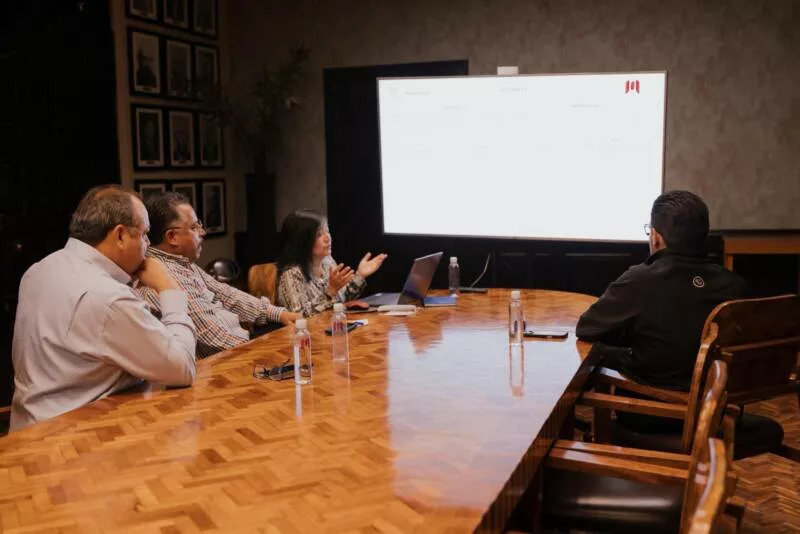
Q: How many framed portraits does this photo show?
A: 12